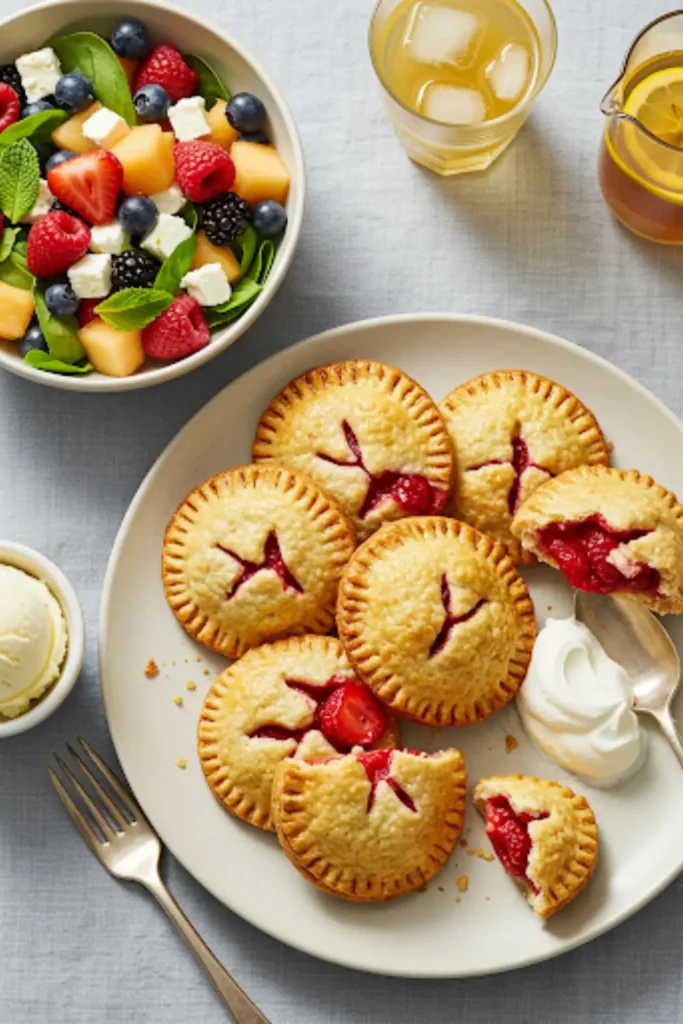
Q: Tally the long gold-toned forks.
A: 1